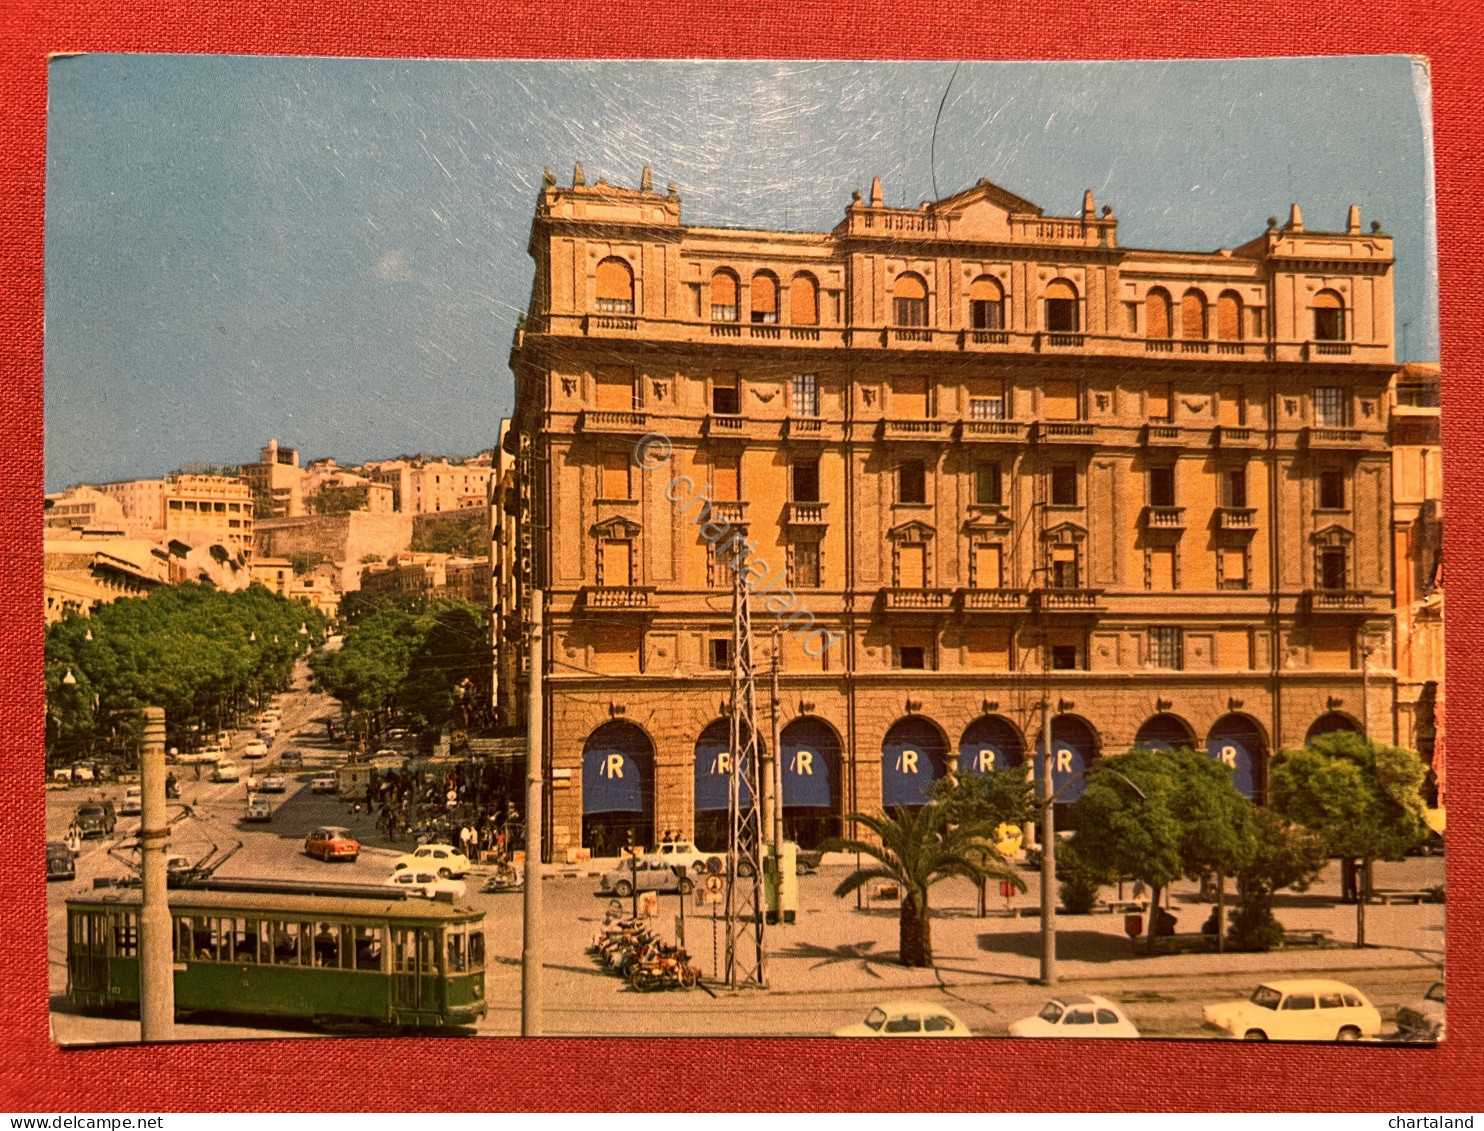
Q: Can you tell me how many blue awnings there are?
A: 8